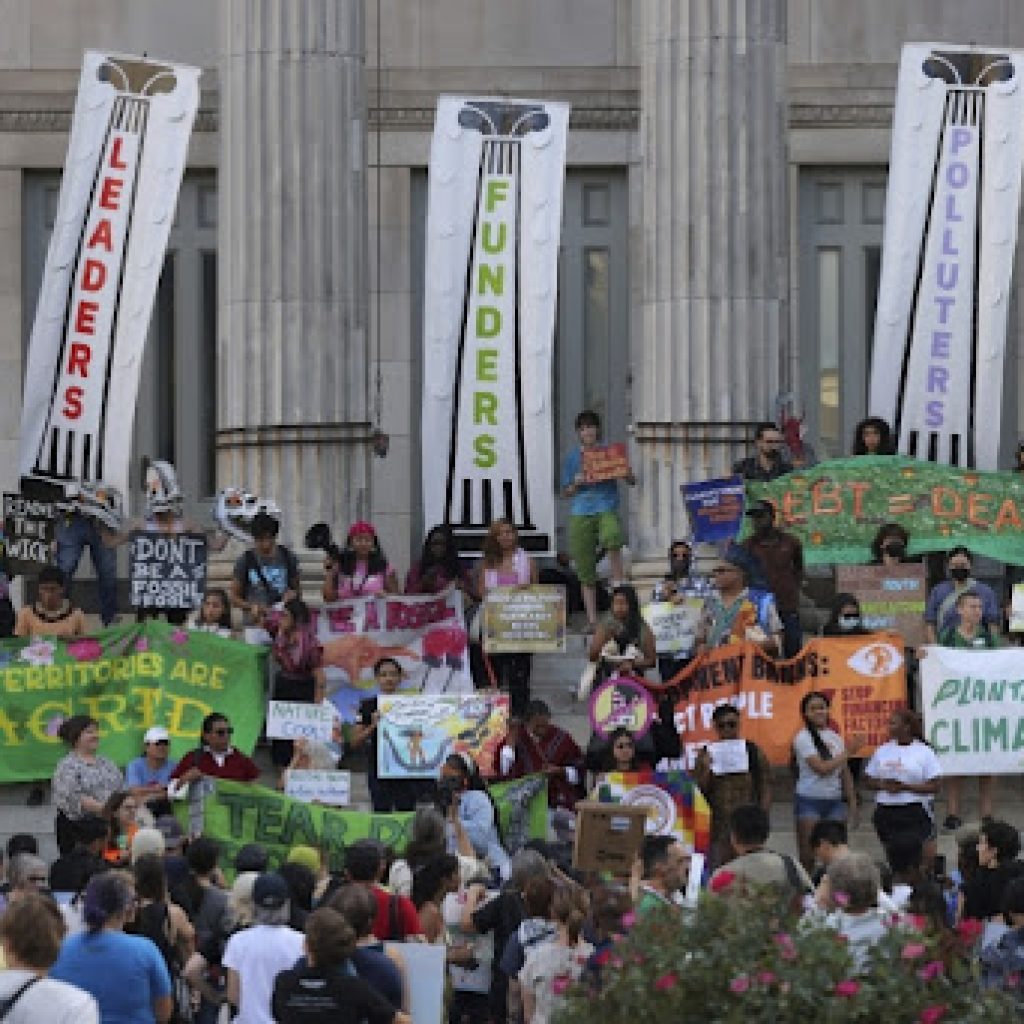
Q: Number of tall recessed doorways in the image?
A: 3